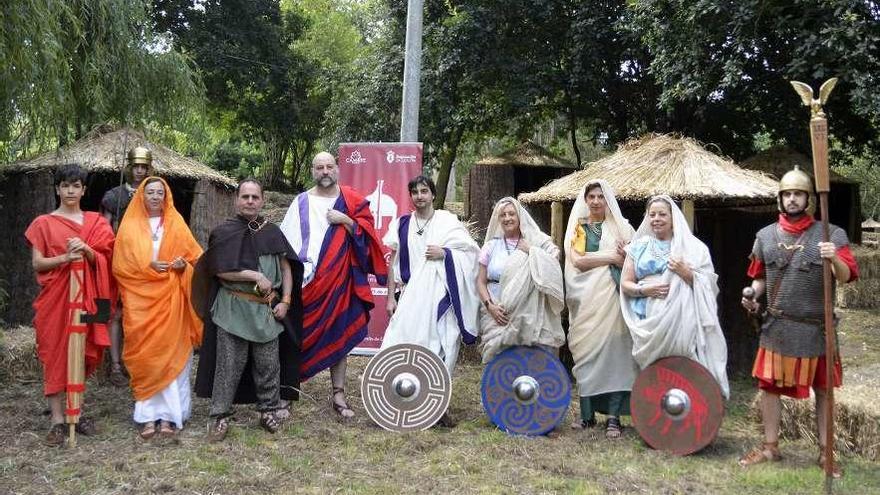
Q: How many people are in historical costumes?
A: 10